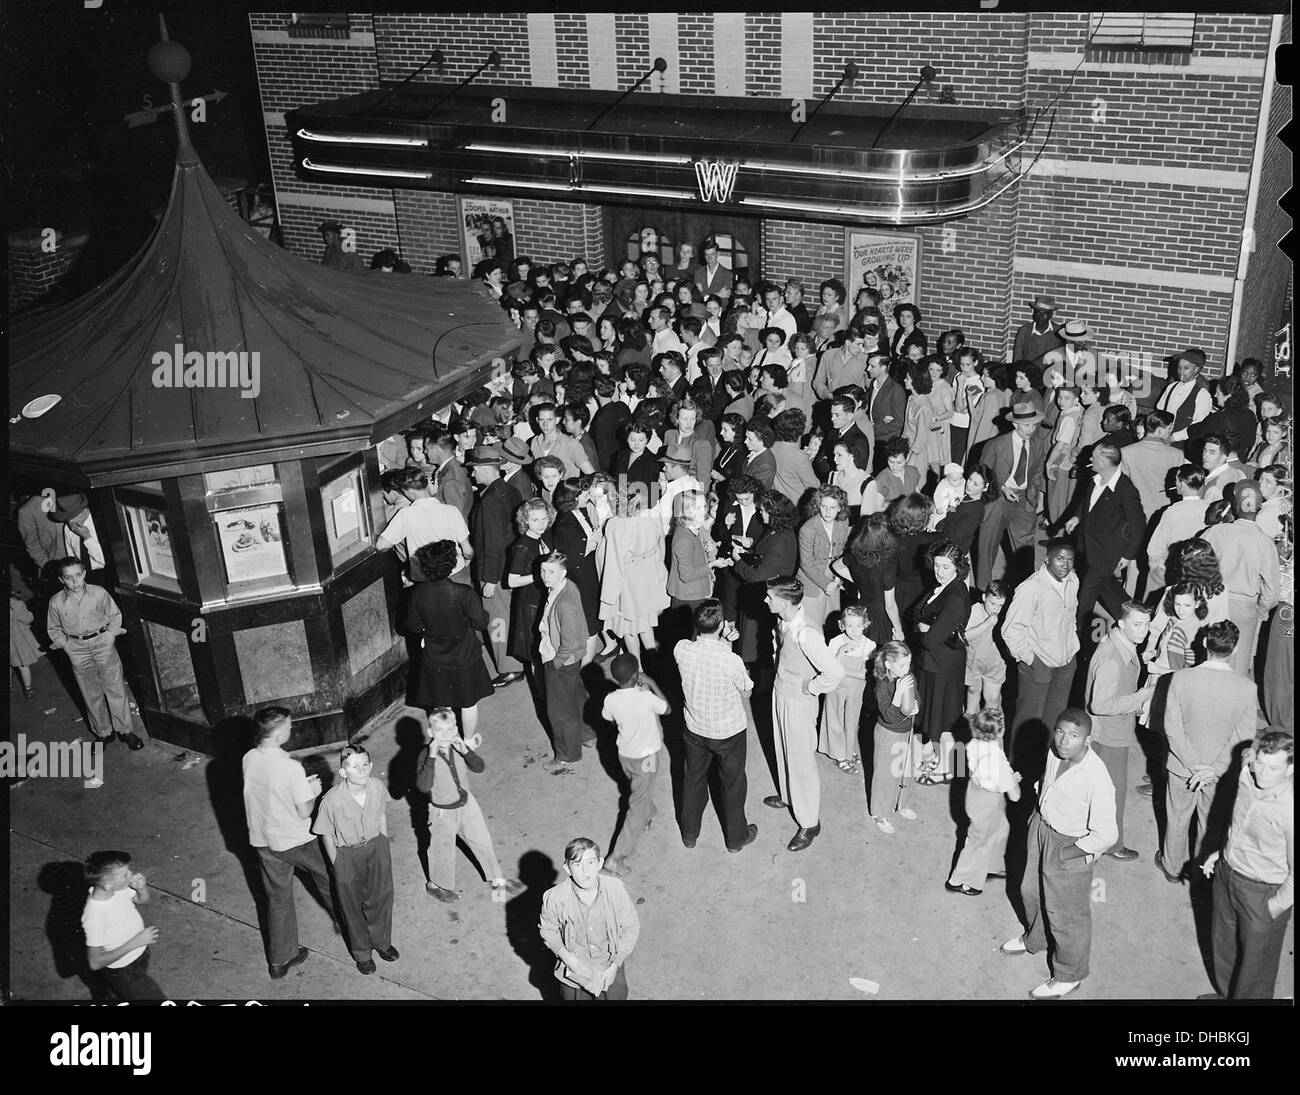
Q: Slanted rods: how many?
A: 5